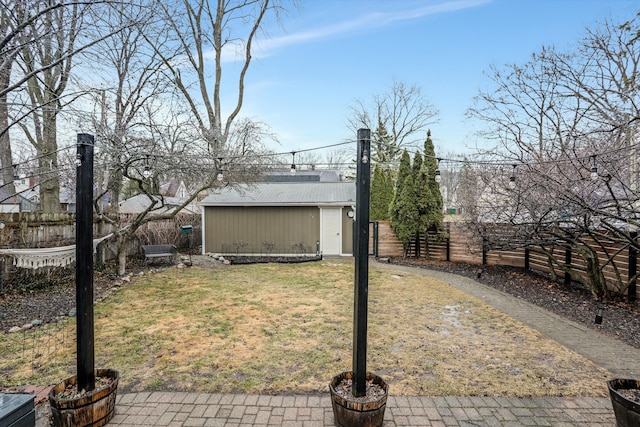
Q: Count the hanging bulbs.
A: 8